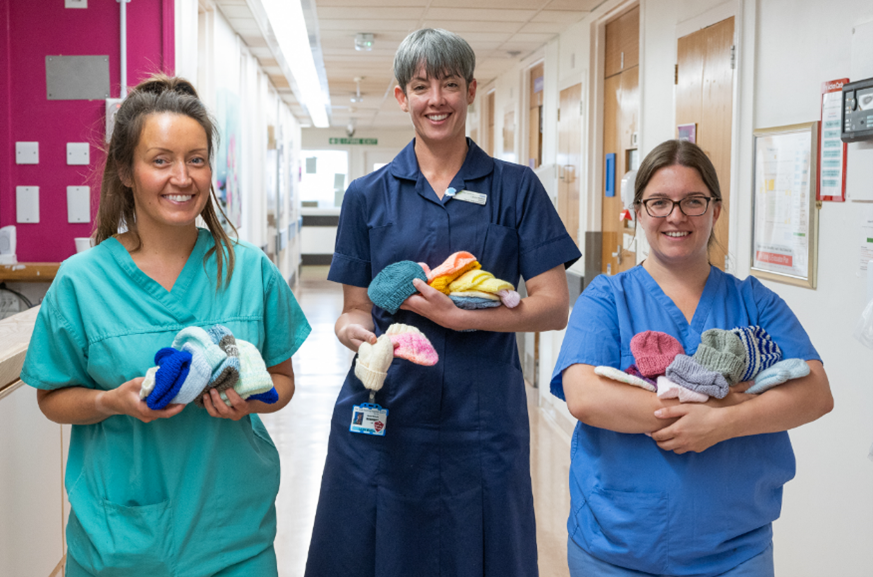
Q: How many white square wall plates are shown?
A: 2